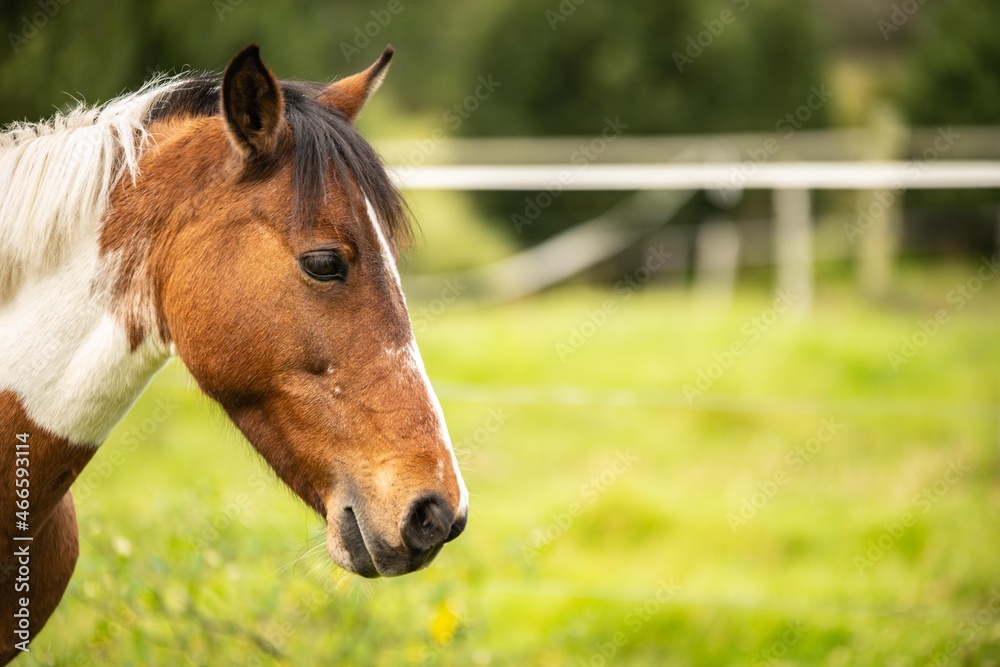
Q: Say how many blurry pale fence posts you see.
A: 3